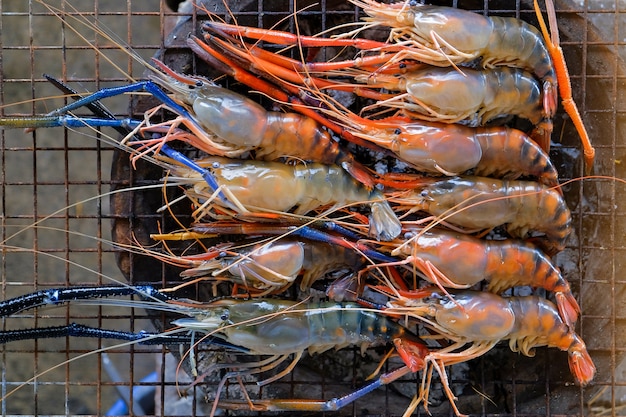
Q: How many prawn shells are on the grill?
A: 10